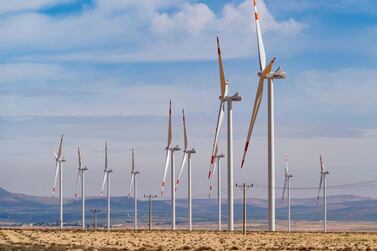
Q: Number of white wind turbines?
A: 11